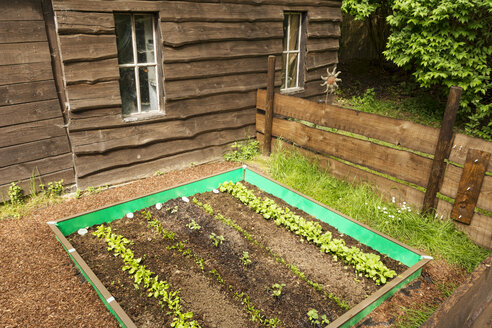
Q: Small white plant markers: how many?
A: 5